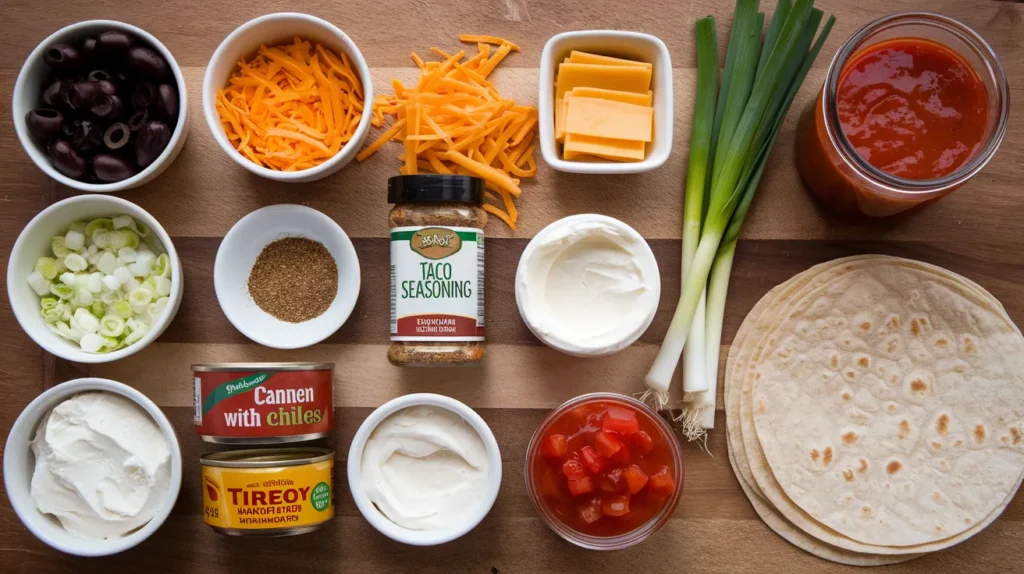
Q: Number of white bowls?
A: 8